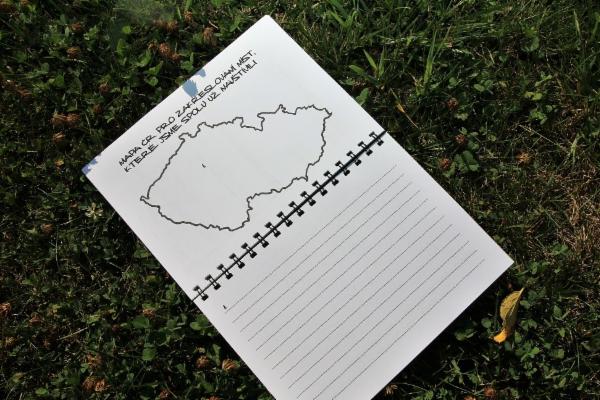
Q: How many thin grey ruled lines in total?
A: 12